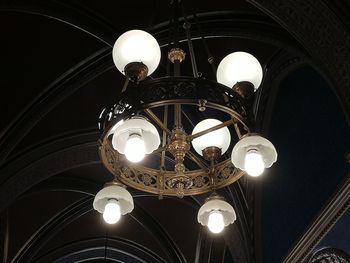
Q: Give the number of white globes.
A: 3